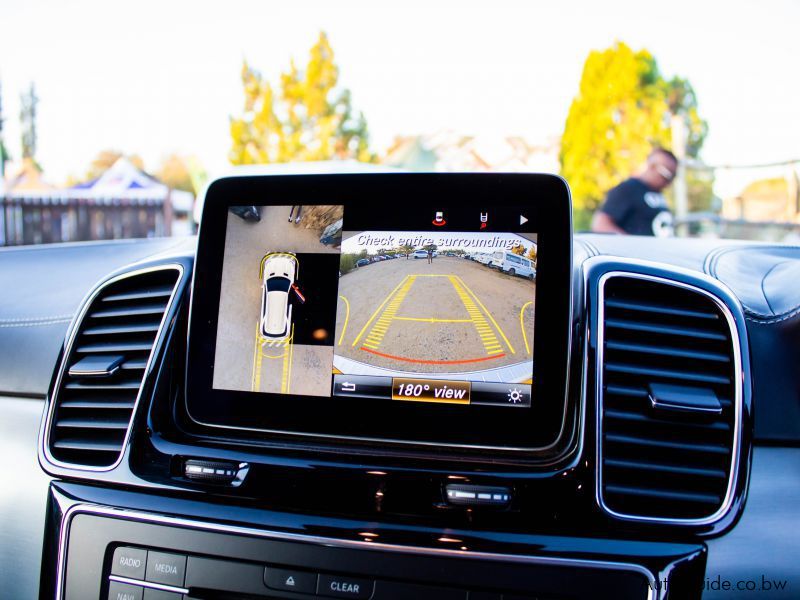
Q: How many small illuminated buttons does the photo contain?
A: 2